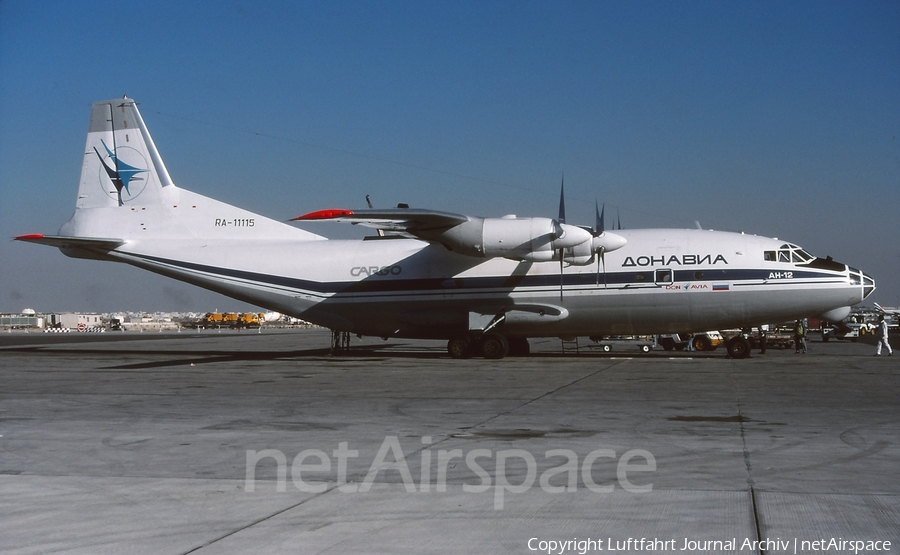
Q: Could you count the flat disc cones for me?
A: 0